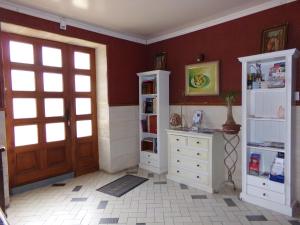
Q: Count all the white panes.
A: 12